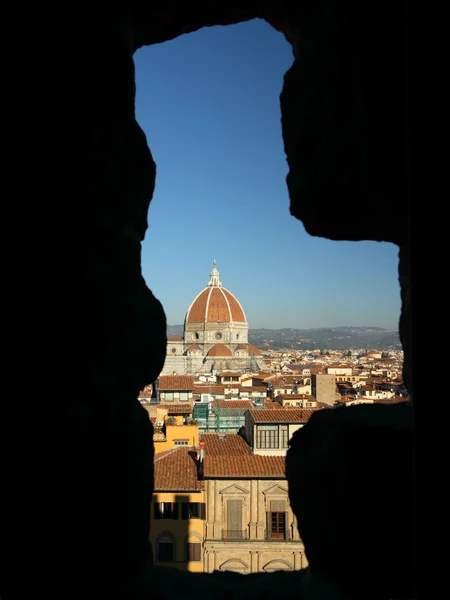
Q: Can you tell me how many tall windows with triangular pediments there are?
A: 2